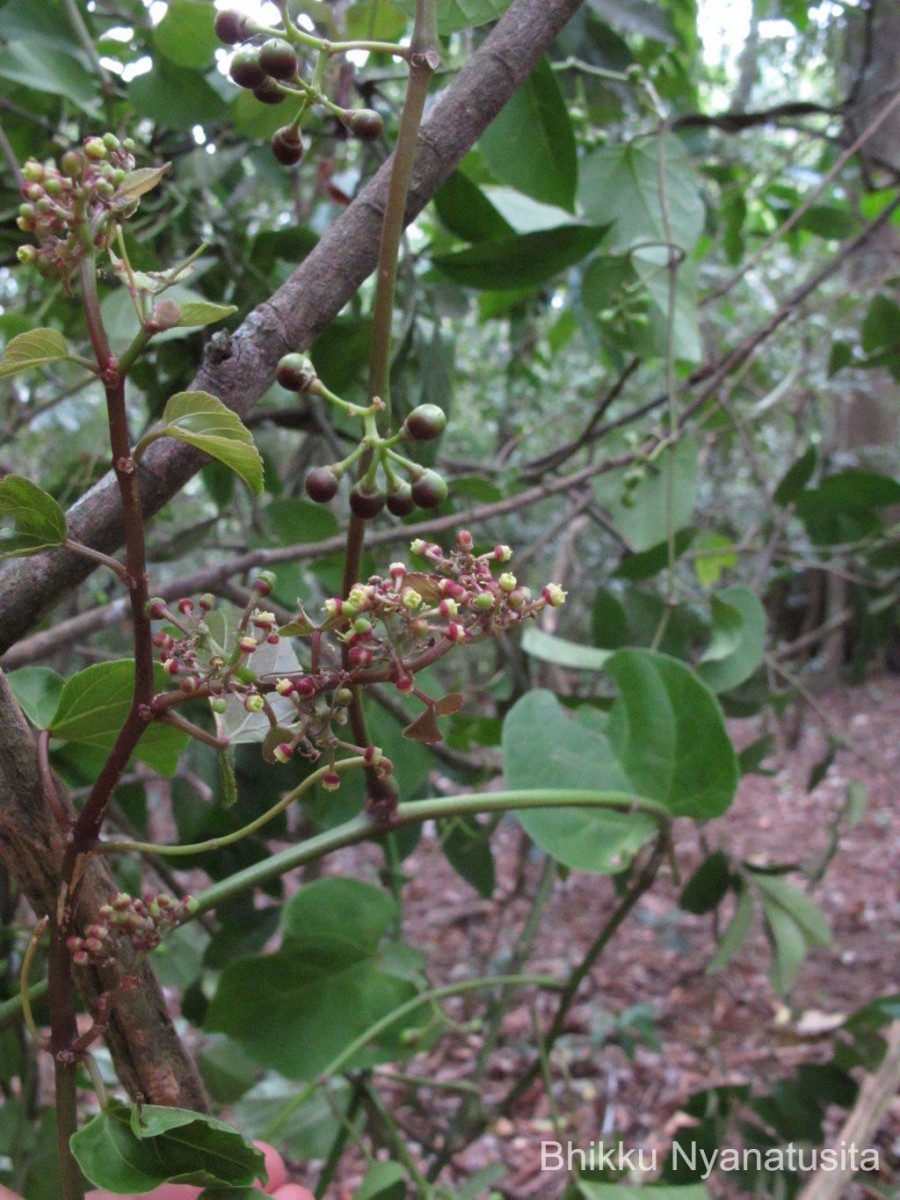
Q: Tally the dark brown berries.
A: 12